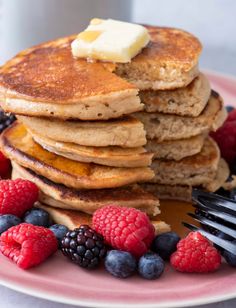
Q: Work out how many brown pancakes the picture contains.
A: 6